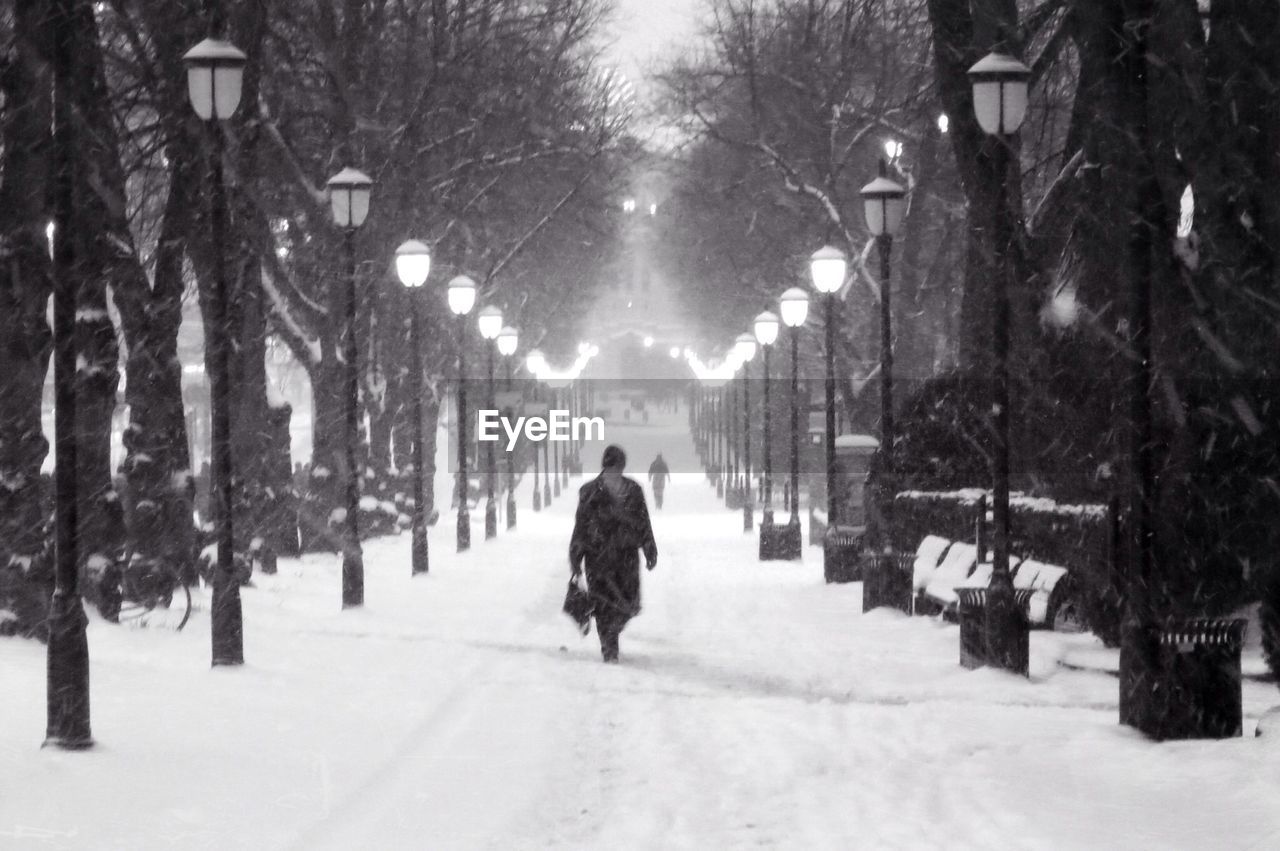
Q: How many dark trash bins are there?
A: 5